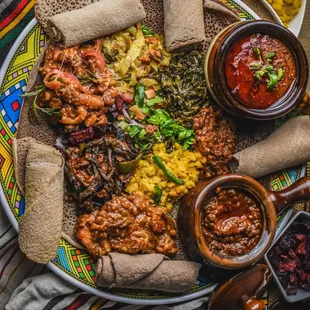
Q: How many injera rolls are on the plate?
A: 5